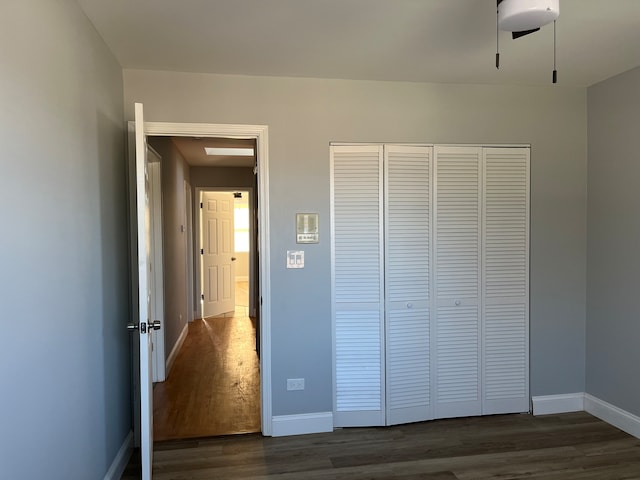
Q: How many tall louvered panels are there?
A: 4